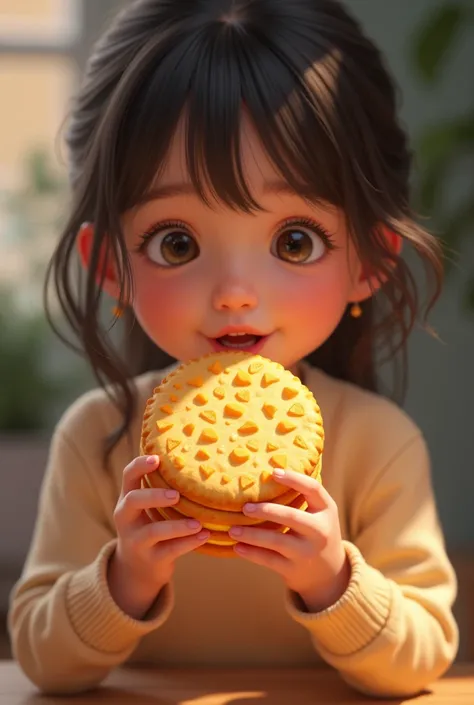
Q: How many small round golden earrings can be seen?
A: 2